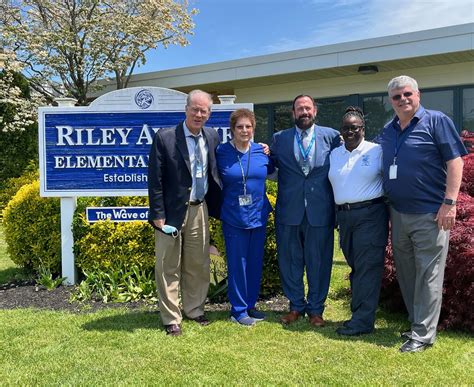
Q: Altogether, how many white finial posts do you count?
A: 2